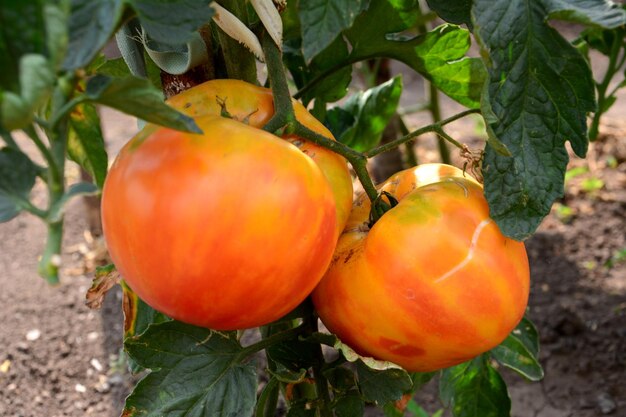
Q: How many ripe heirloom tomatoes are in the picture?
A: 2